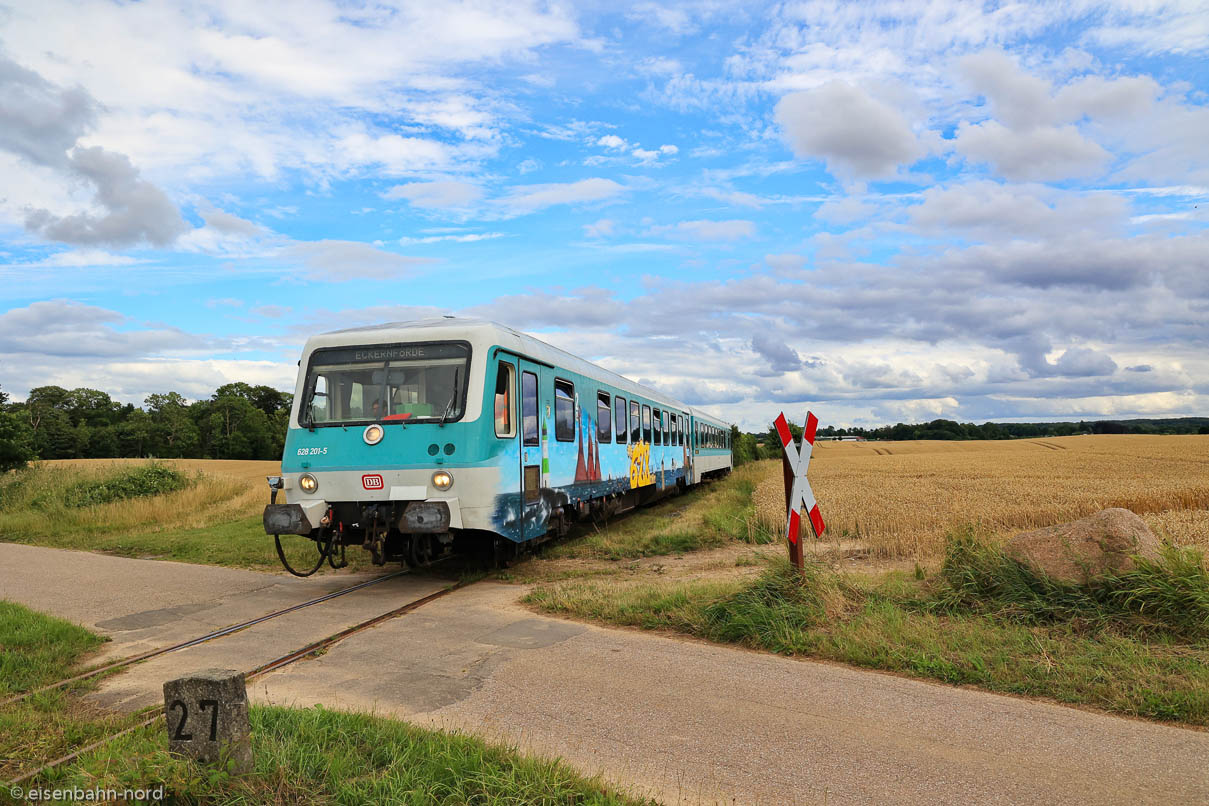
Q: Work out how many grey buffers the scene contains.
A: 2